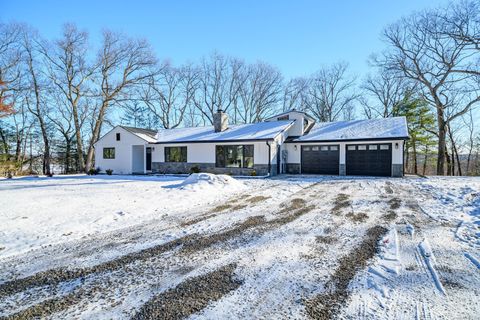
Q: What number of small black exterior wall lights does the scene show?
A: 3